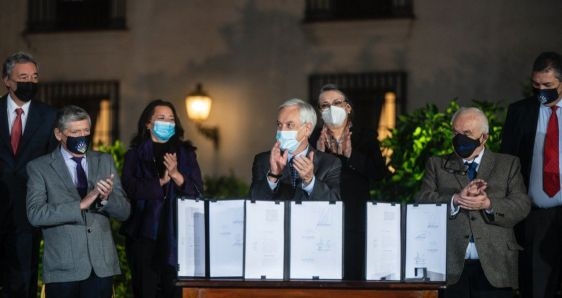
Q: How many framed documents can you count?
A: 6